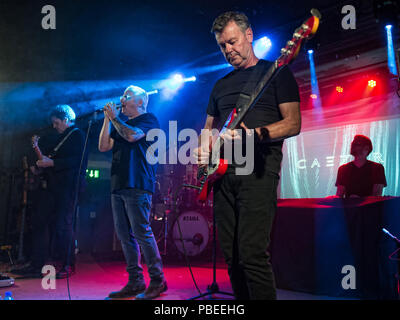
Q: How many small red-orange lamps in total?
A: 3